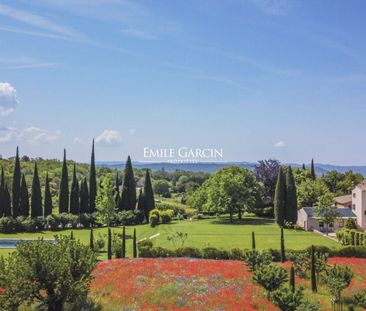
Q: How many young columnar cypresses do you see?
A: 9